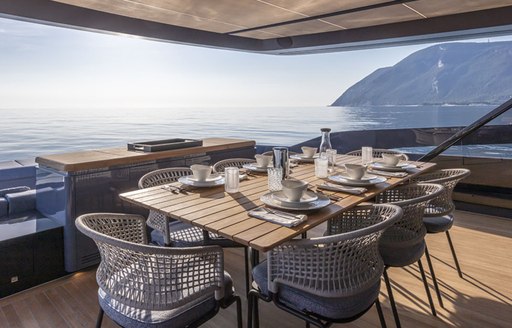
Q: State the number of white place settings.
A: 6